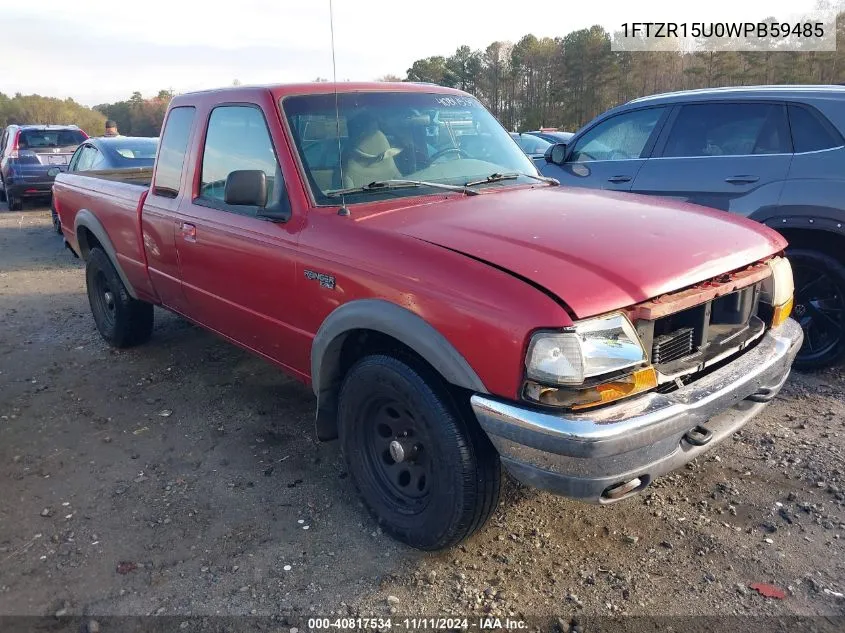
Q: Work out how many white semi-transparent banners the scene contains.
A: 1